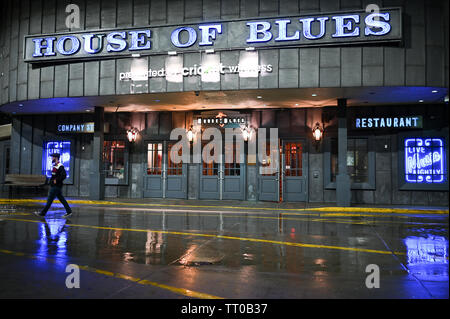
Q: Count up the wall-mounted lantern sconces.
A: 4